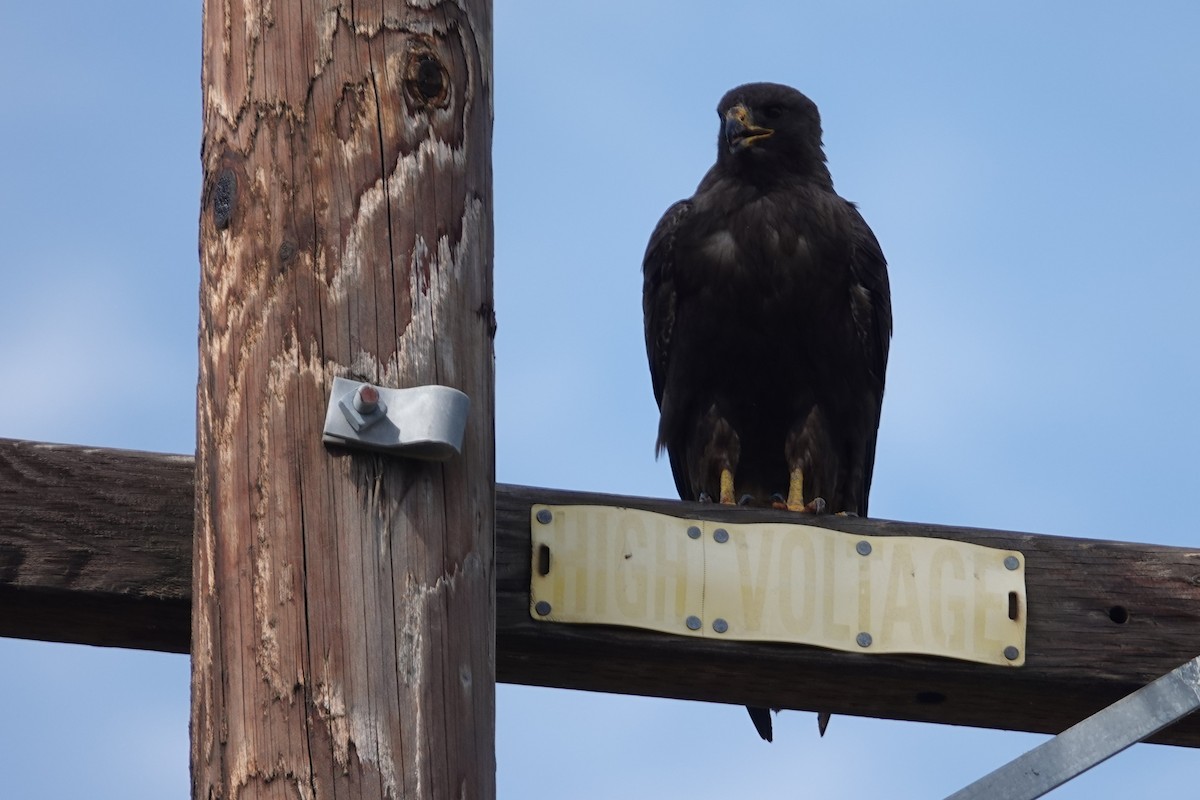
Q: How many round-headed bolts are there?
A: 10